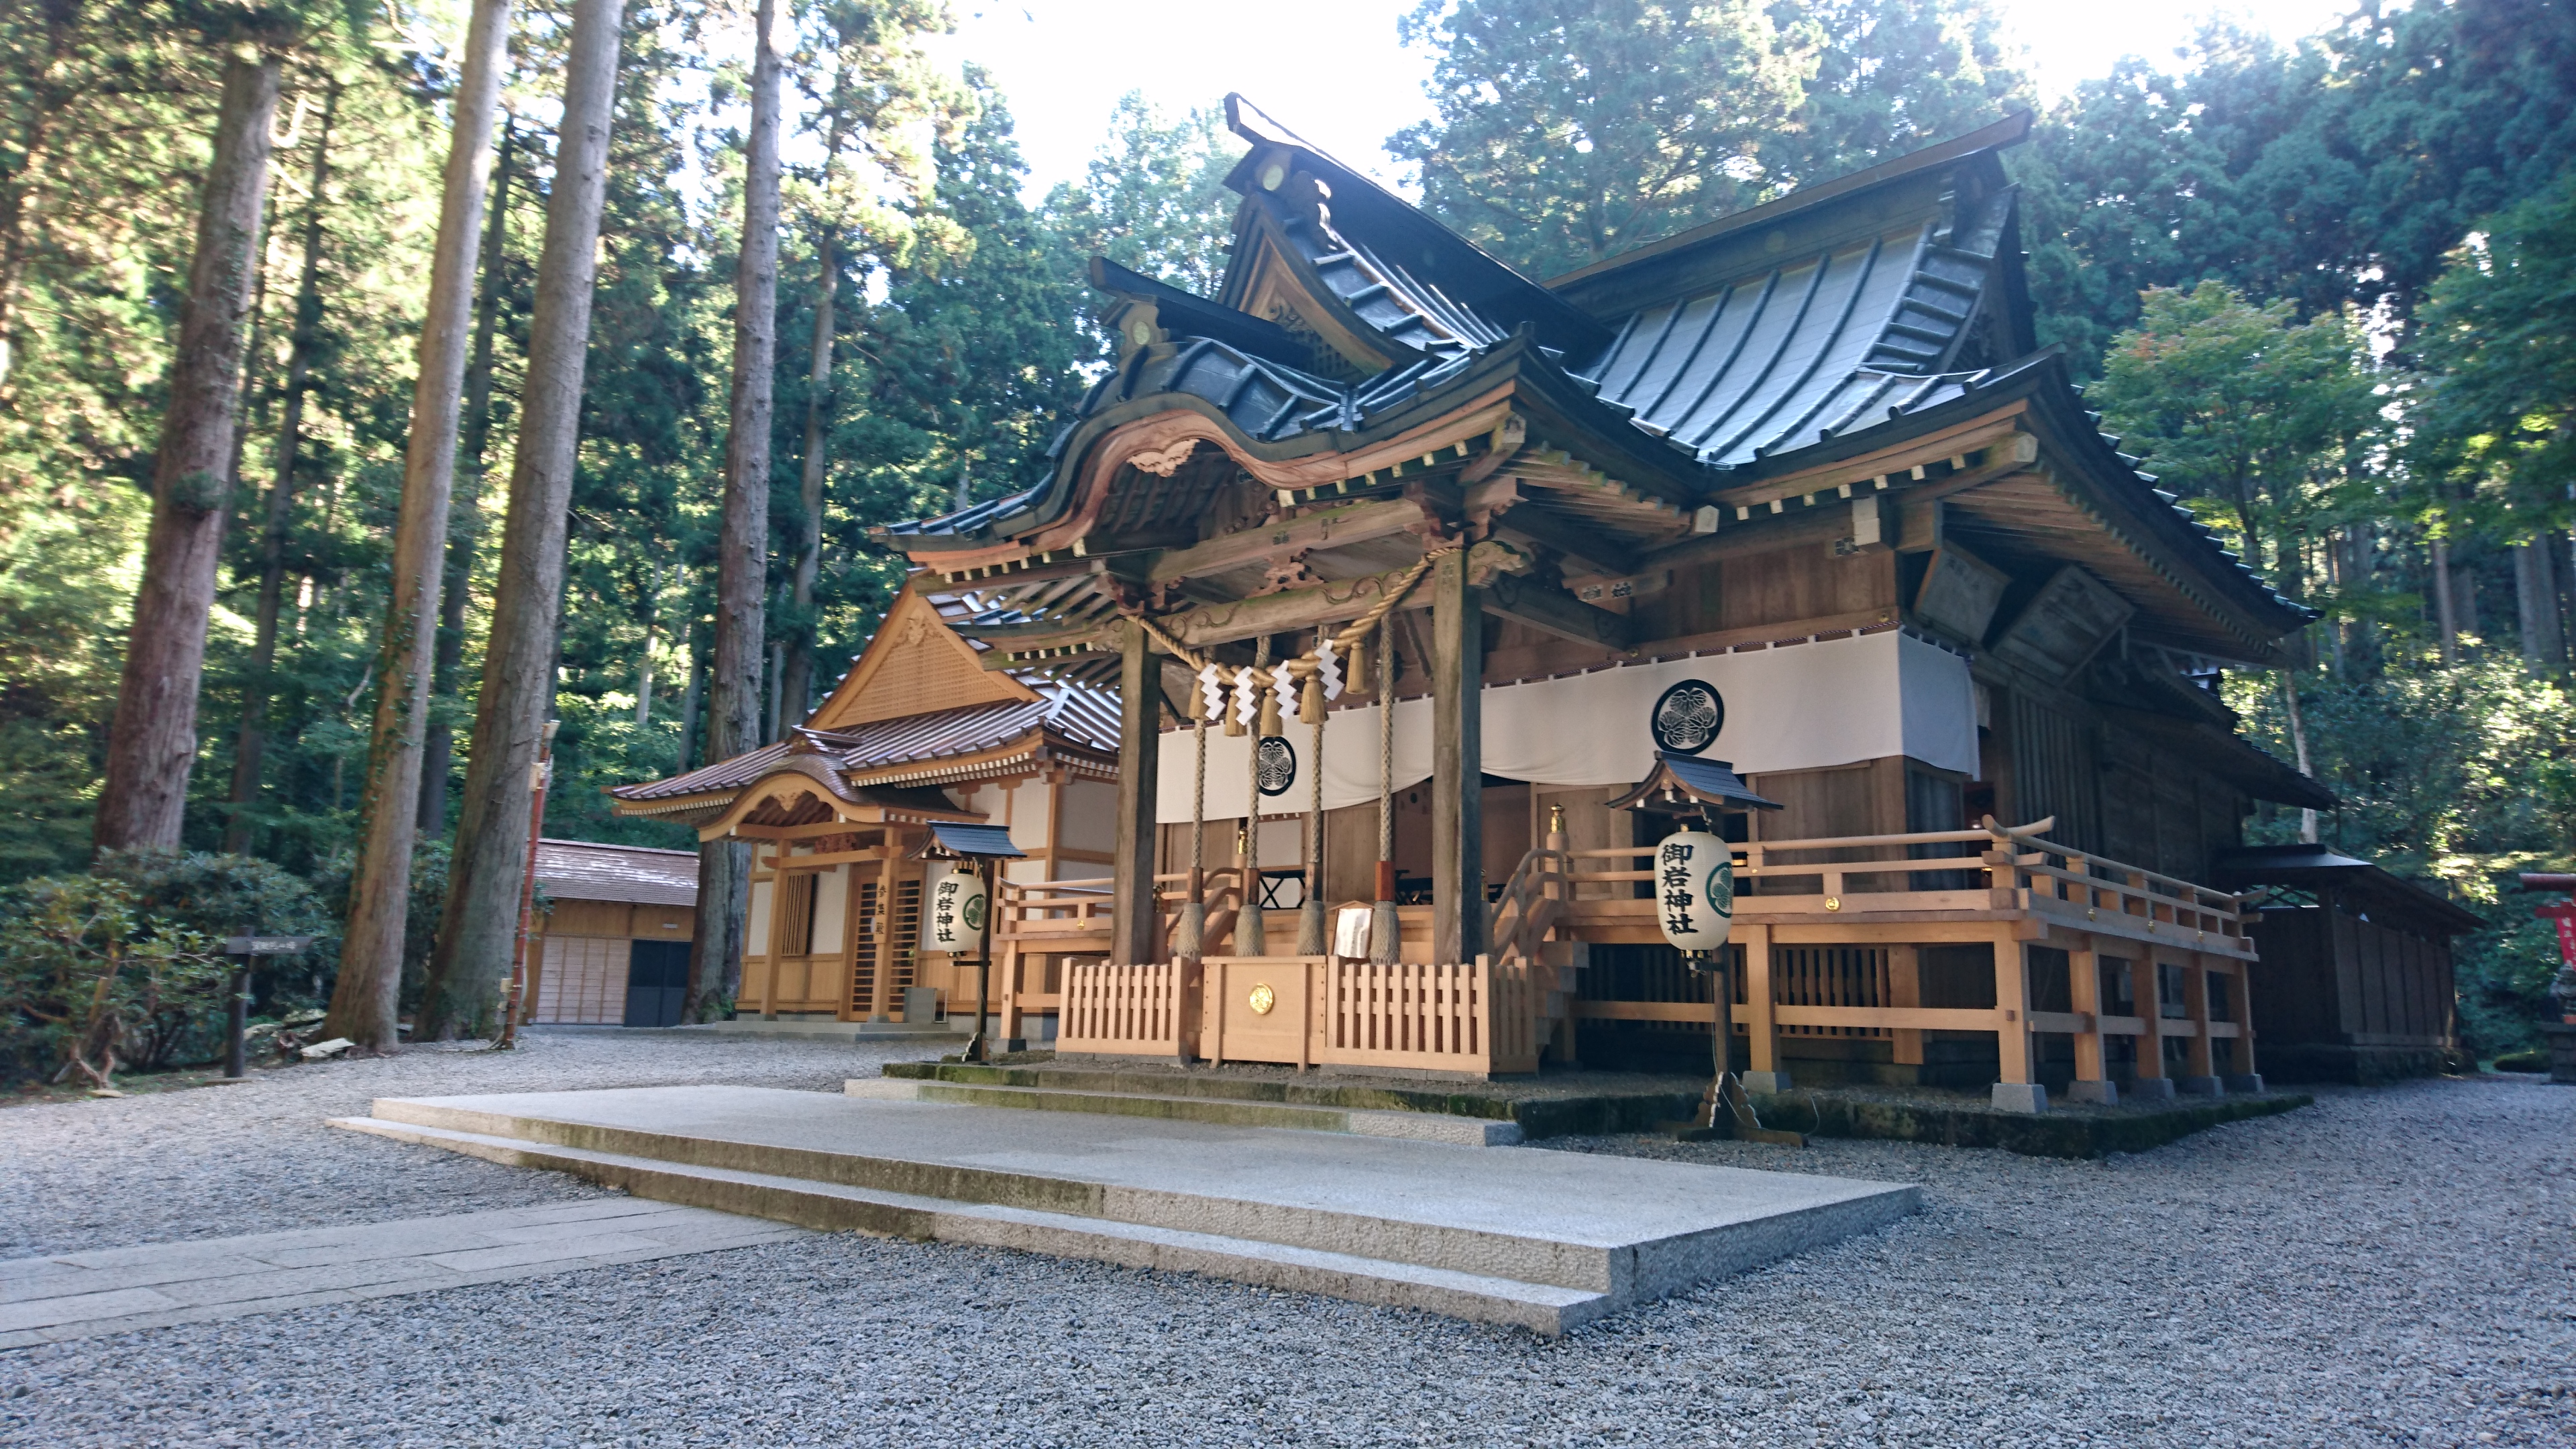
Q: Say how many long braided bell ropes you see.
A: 4